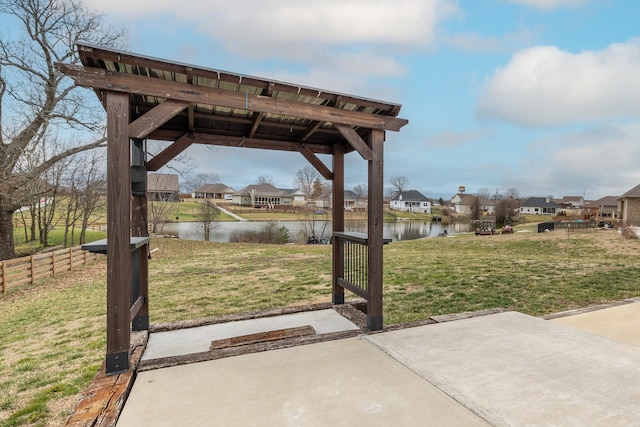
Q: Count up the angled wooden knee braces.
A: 4